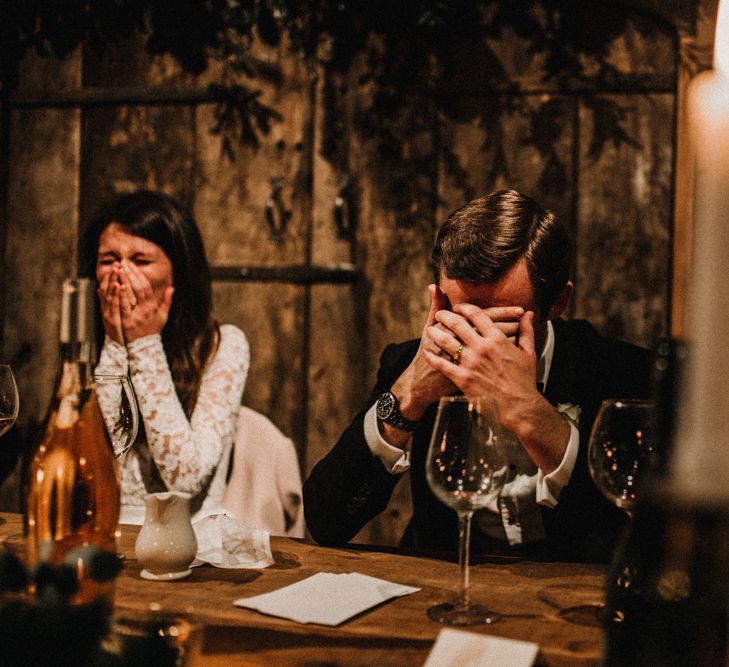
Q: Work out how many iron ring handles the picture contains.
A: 2